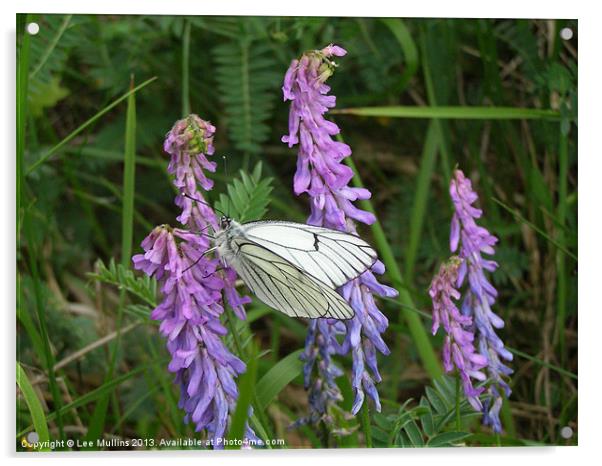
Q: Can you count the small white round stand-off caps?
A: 4